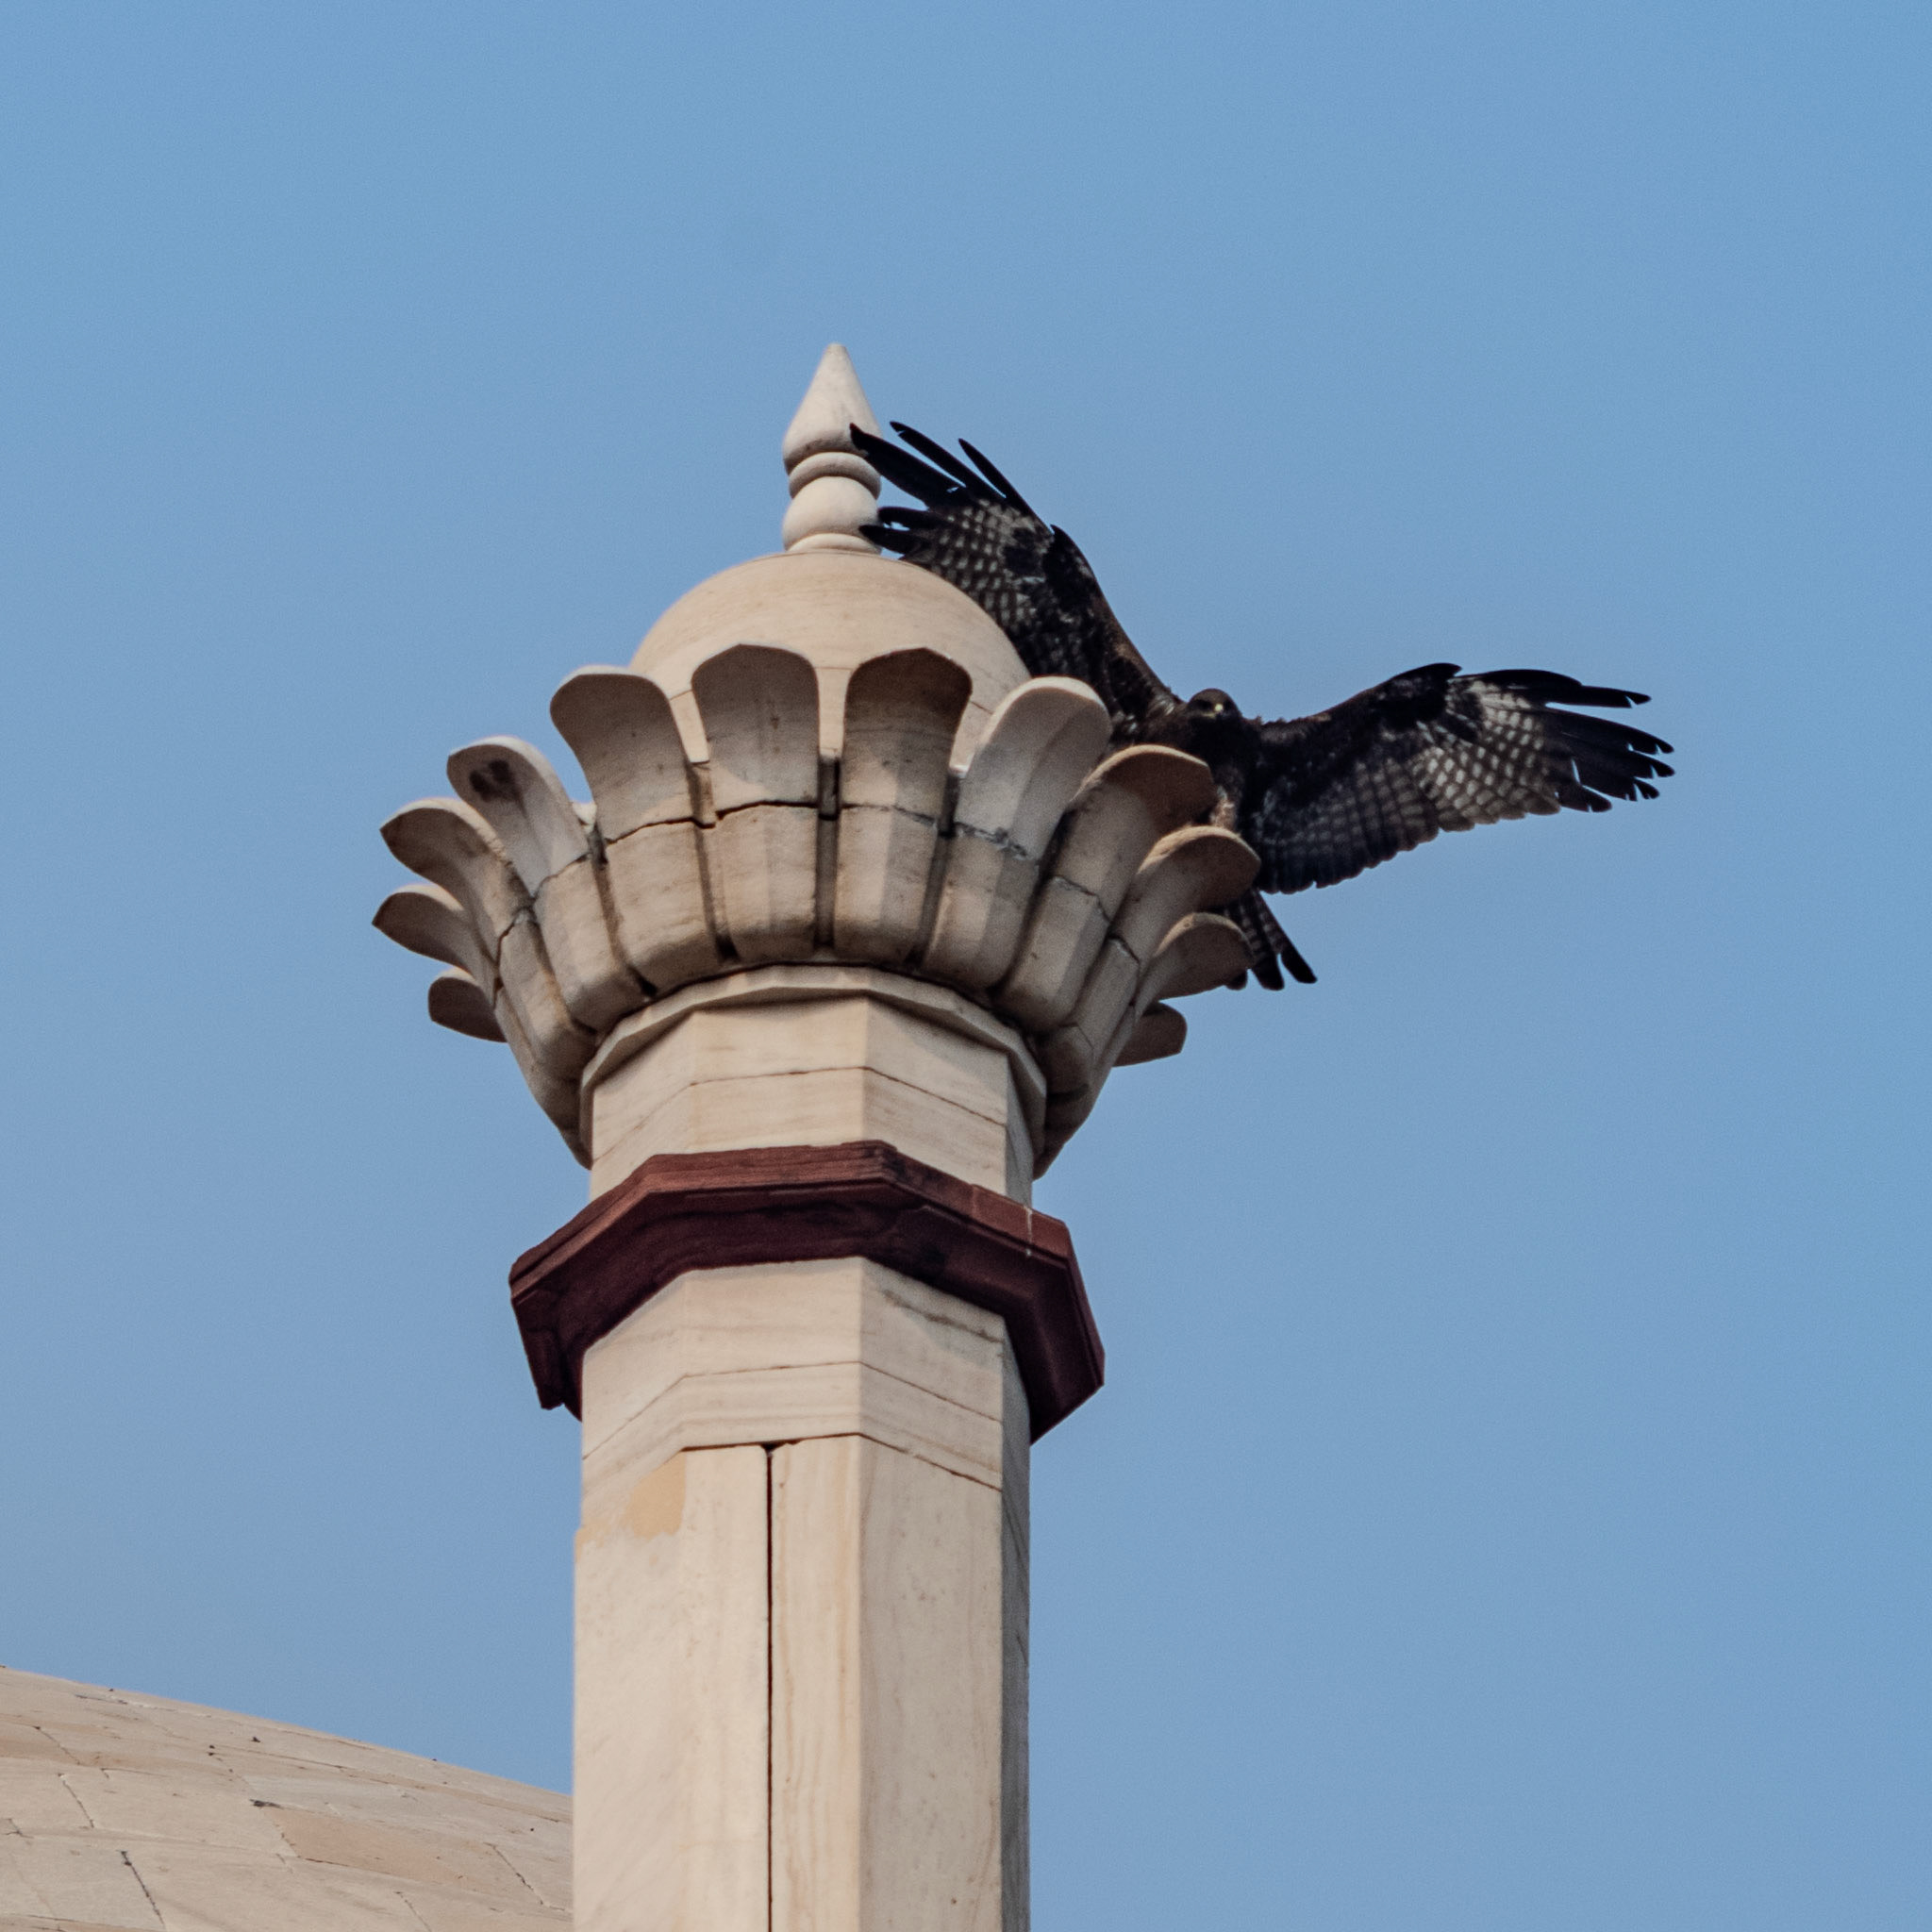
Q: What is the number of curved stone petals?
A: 12